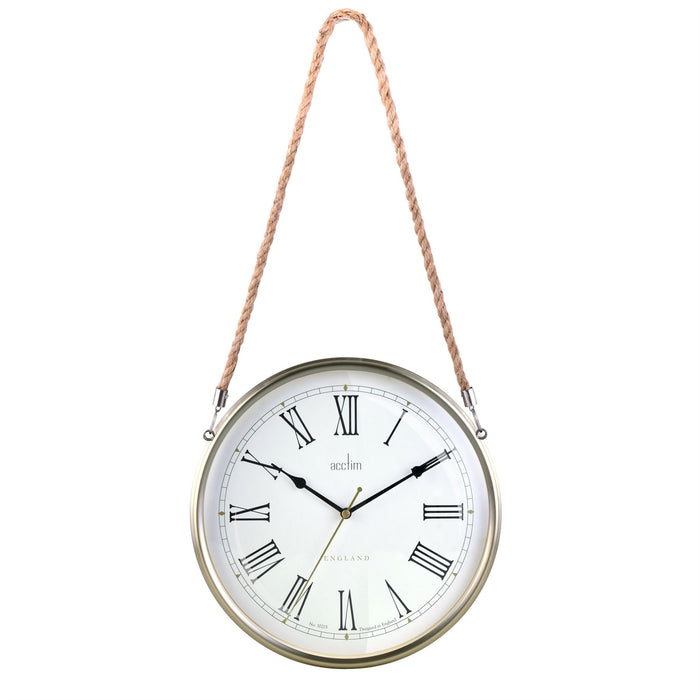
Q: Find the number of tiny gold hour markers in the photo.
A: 12